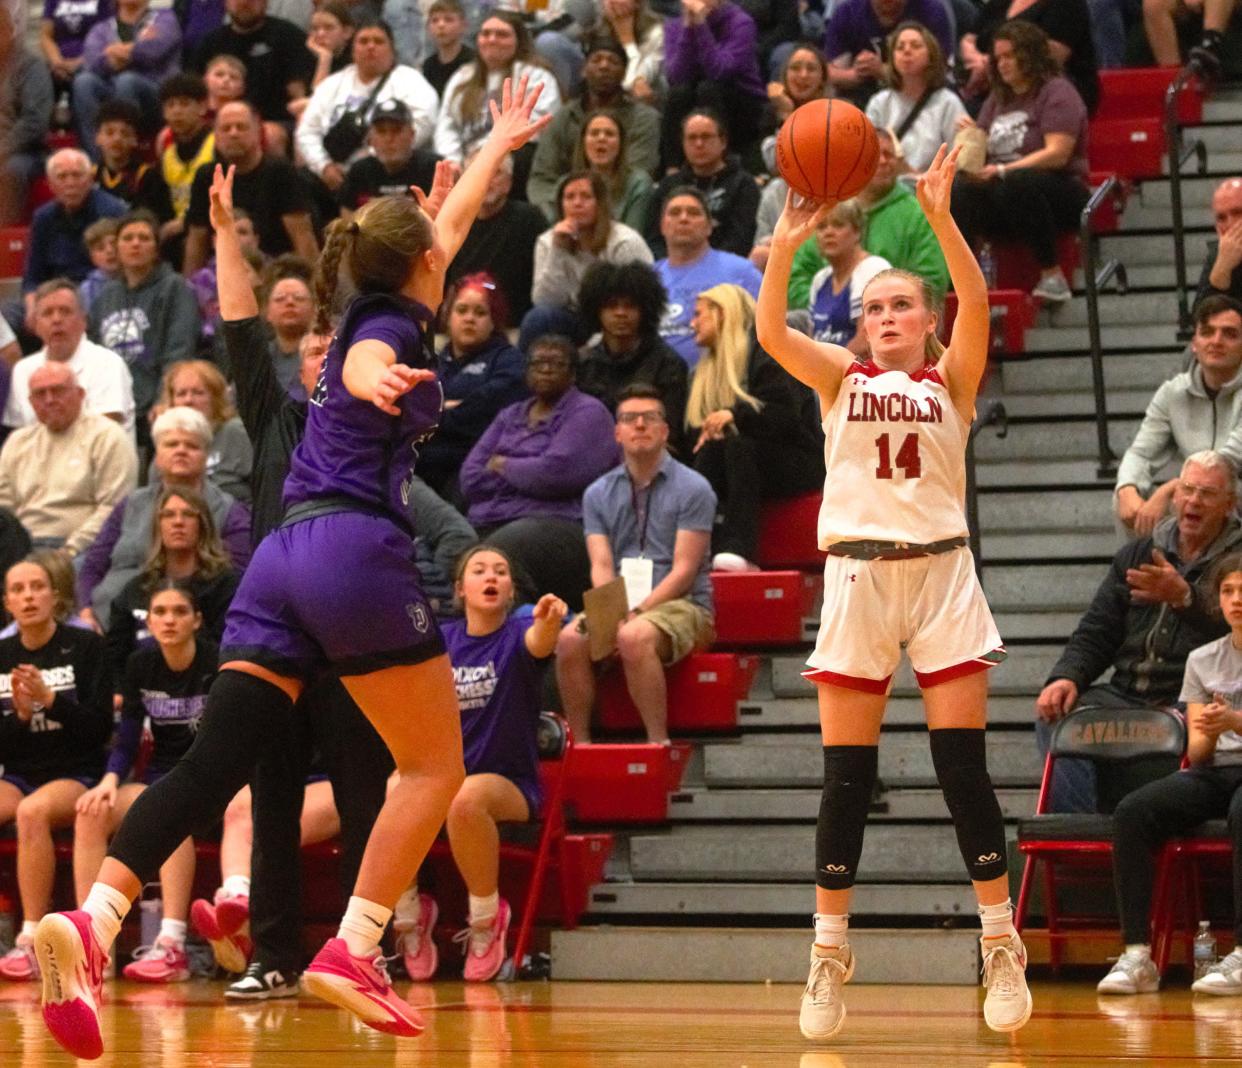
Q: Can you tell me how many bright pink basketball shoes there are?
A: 8